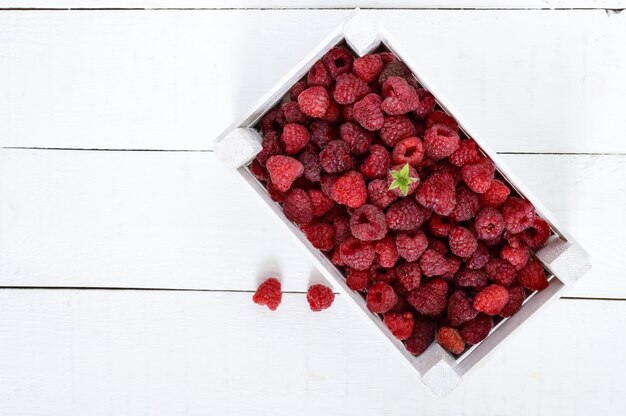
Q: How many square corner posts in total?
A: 4